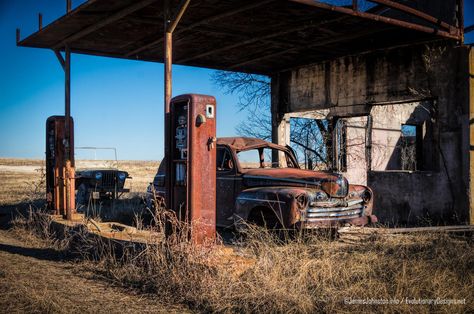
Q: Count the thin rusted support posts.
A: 2